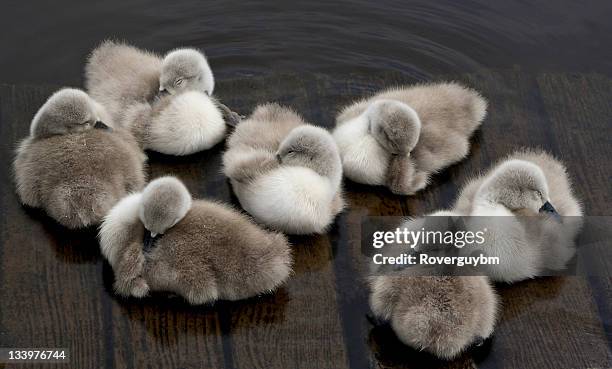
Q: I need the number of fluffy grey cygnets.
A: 7